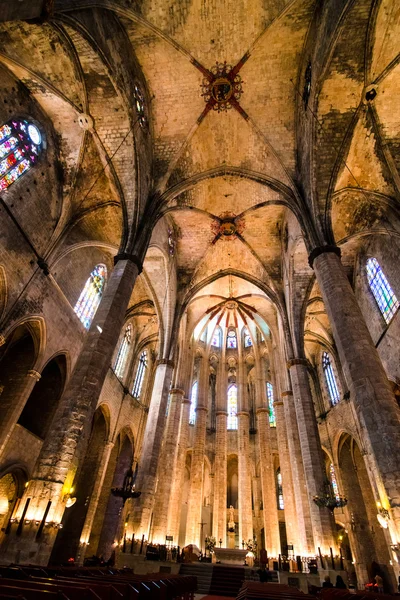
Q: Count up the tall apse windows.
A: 3